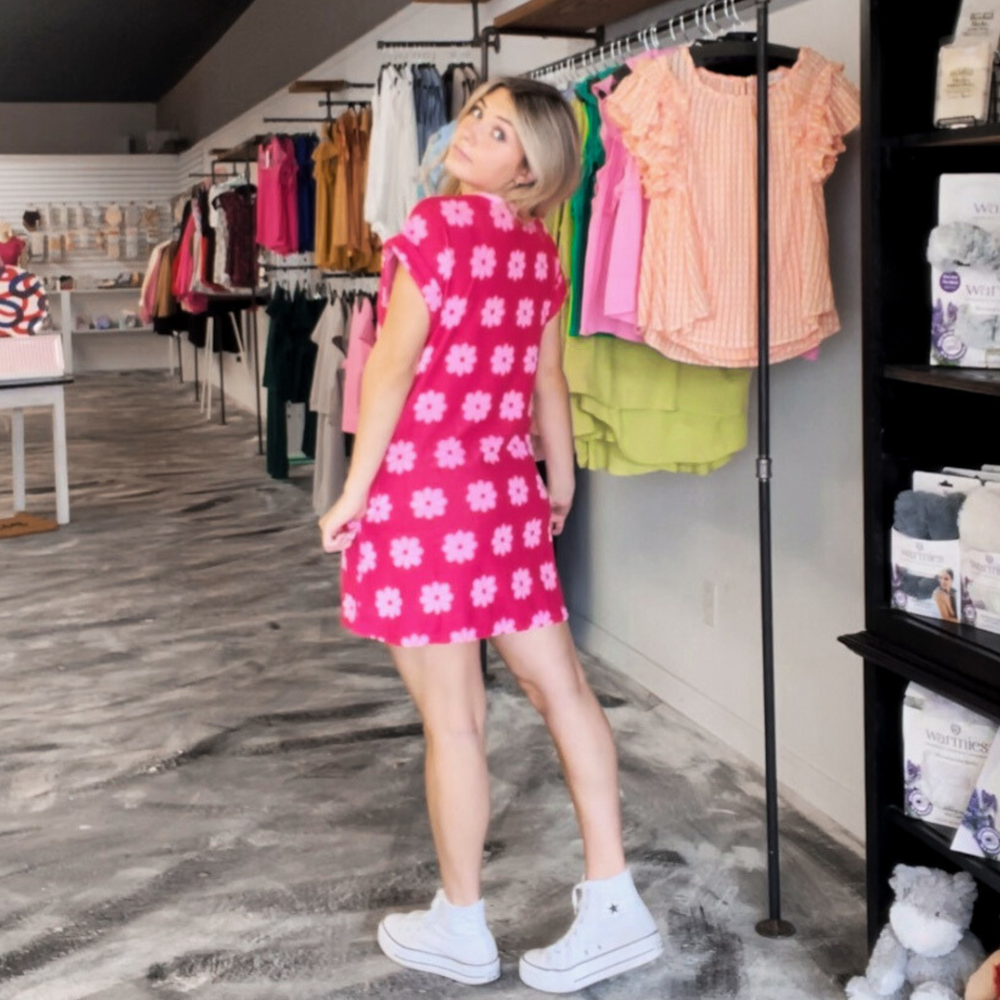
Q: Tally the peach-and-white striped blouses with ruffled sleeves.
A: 1